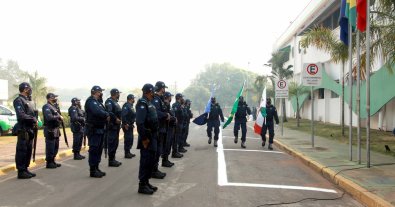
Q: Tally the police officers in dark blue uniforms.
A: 15